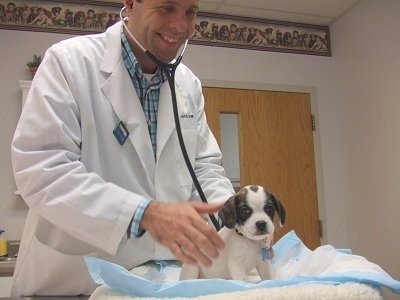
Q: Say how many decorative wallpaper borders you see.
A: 1